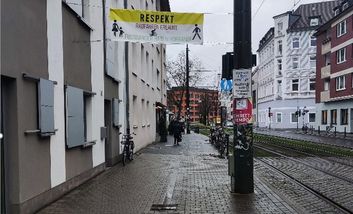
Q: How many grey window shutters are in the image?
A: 3